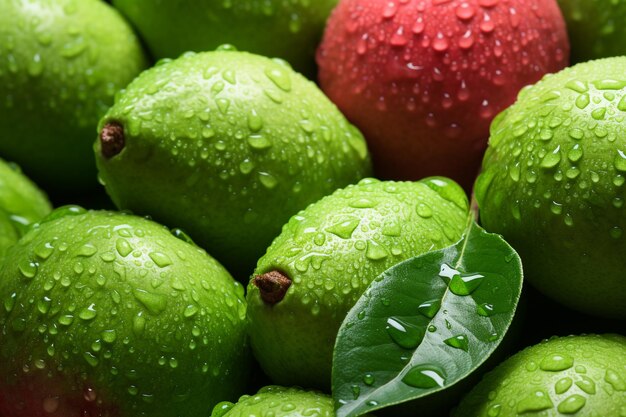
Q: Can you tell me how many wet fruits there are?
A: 11